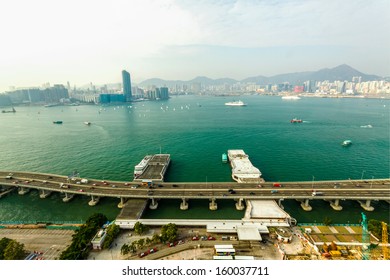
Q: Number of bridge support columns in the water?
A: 13